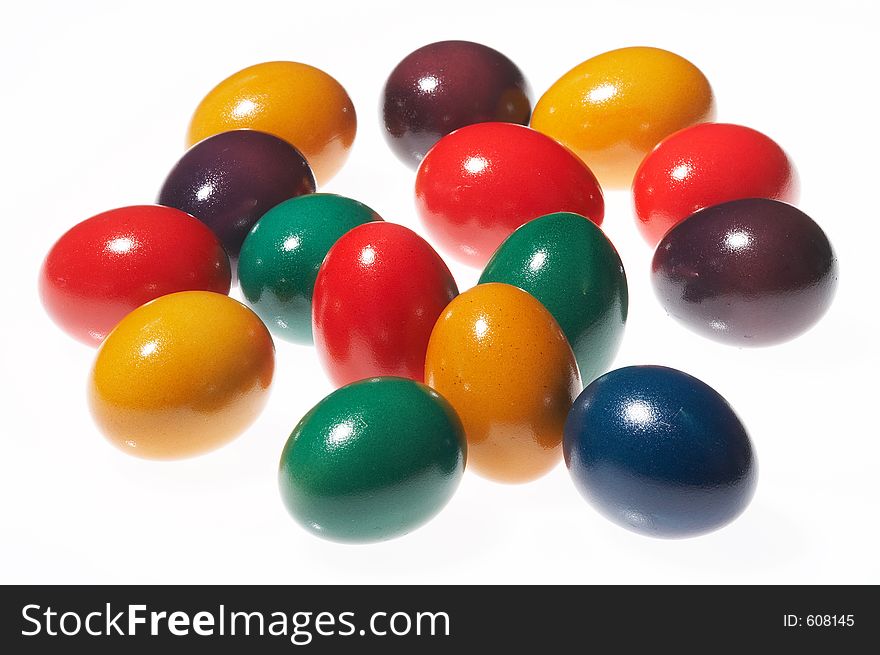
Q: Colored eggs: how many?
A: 15